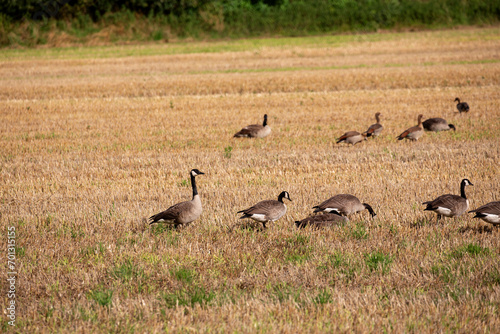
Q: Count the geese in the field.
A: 12